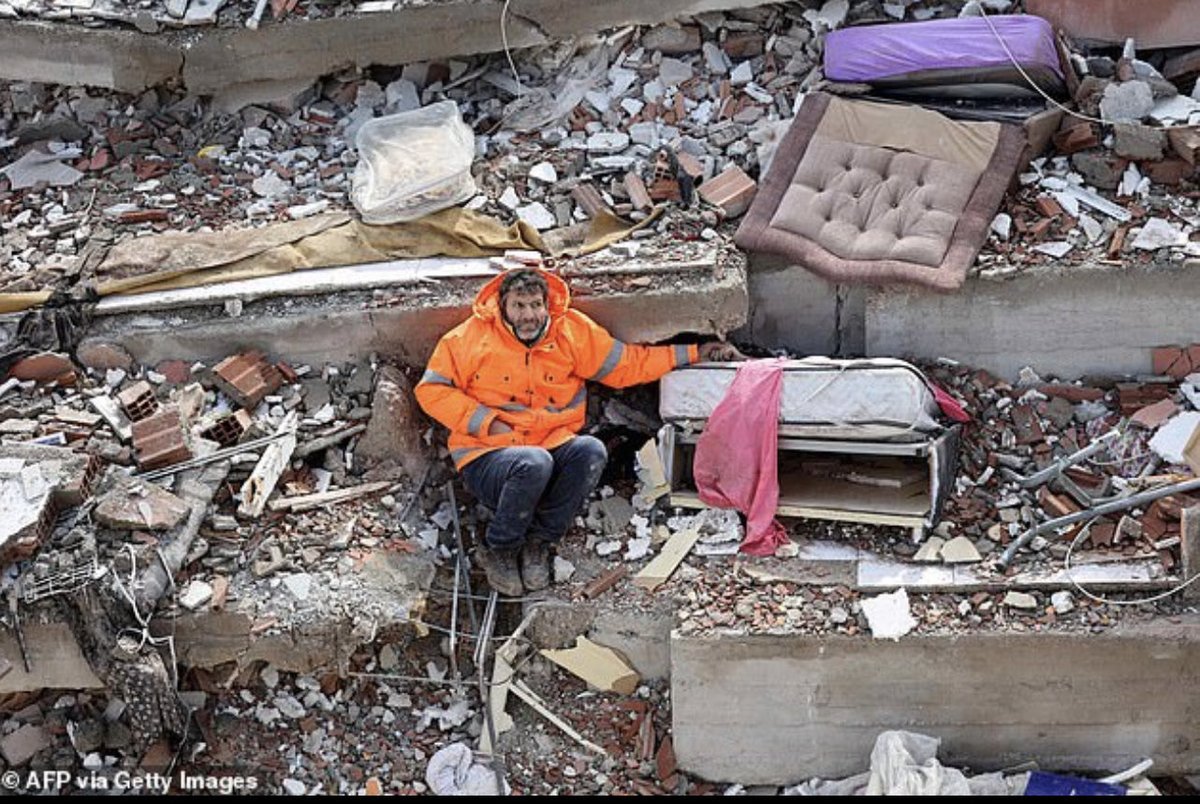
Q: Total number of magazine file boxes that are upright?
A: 0